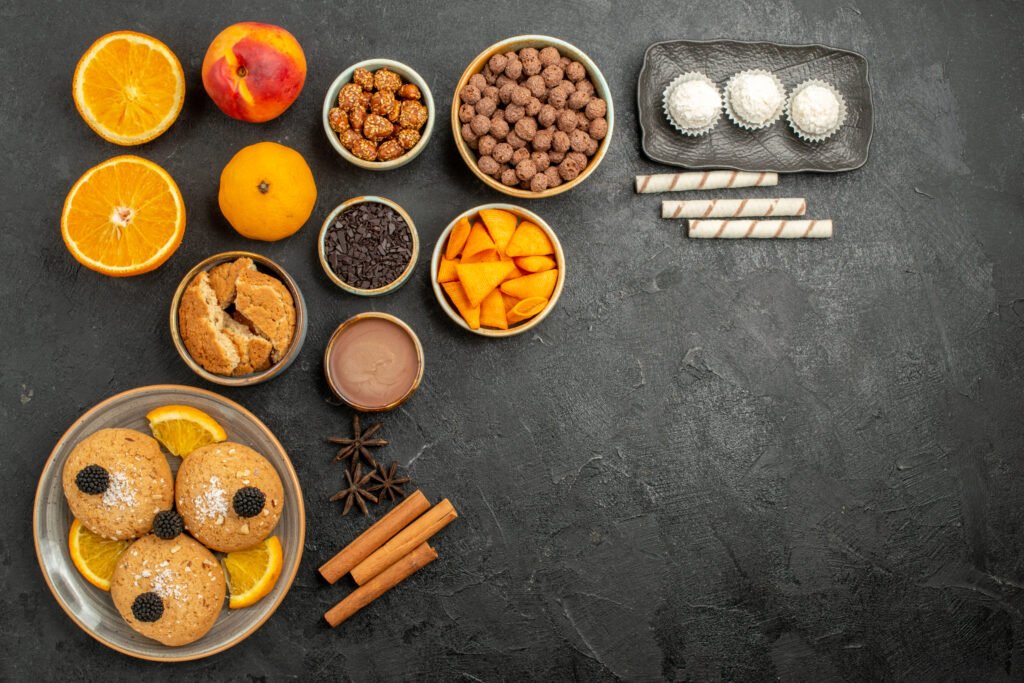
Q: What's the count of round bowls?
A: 6